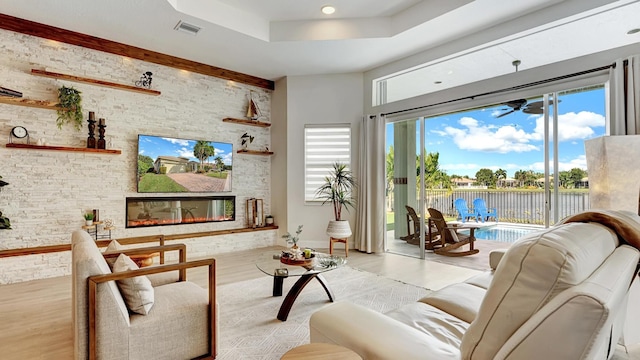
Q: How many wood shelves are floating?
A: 5